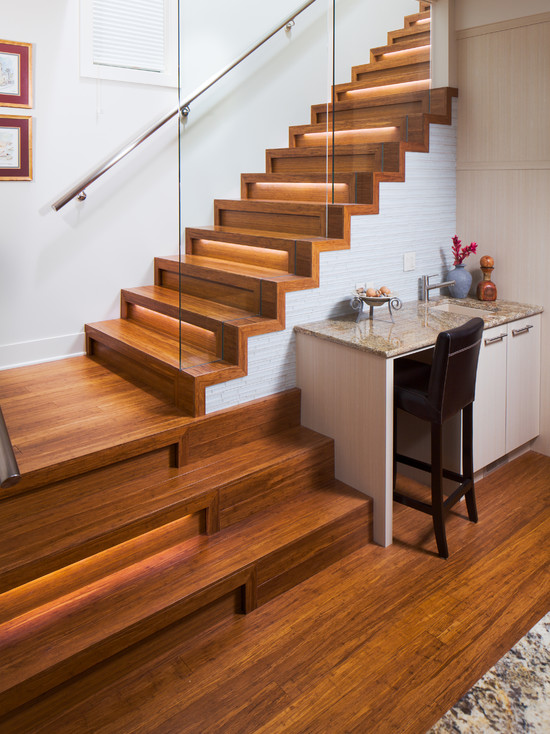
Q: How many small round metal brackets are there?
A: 3